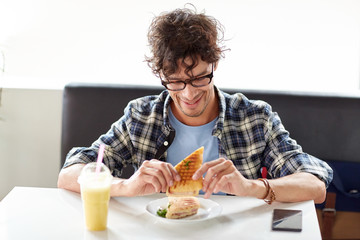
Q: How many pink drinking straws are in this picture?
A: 1